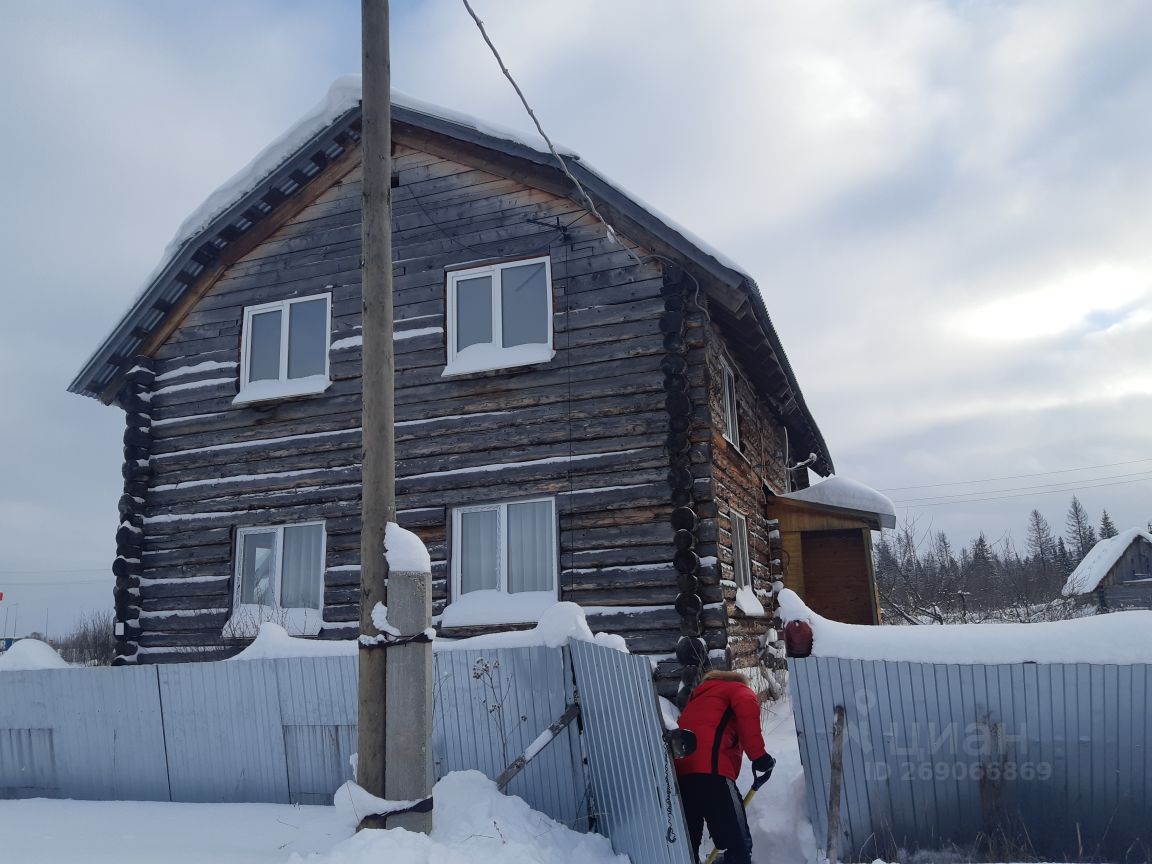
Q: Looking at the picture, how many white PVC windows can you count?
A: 6